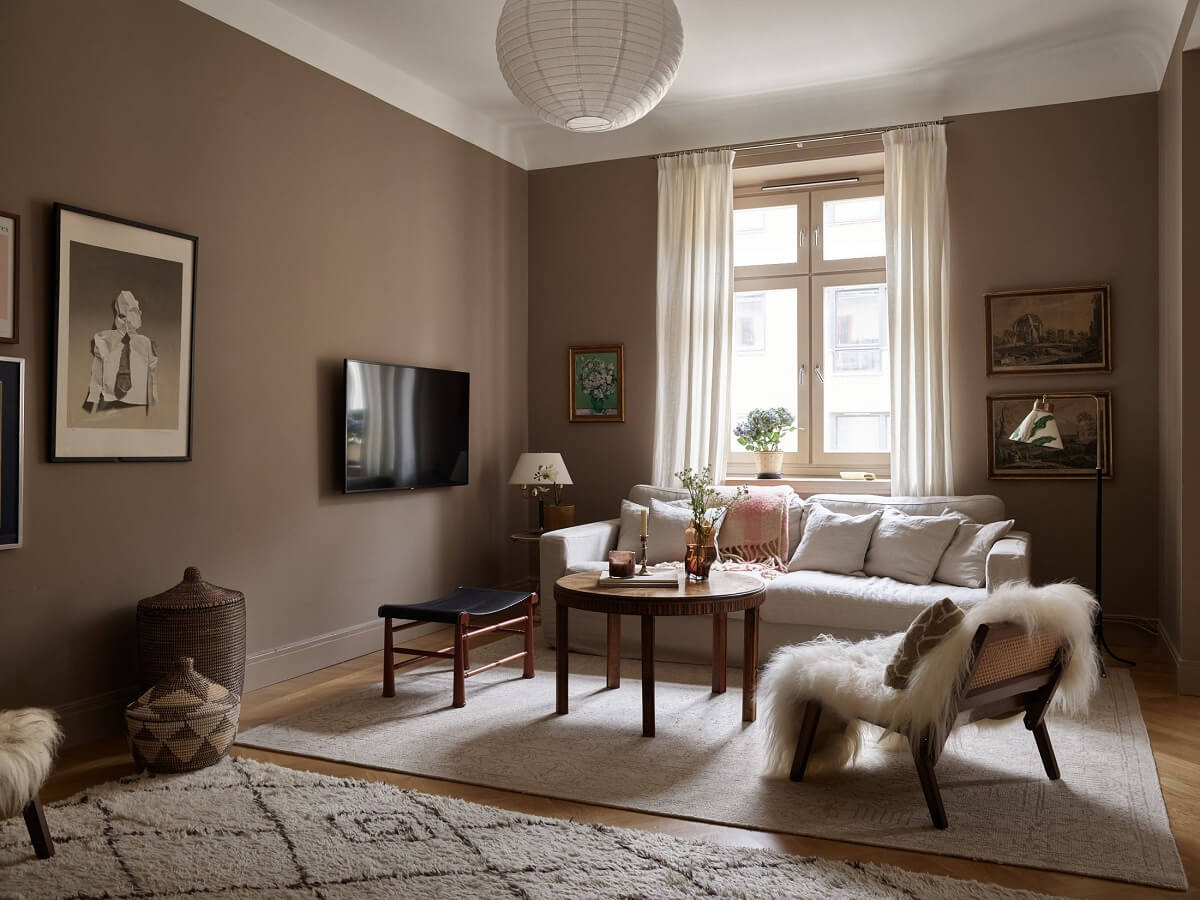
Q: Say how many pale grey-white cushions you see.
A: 5